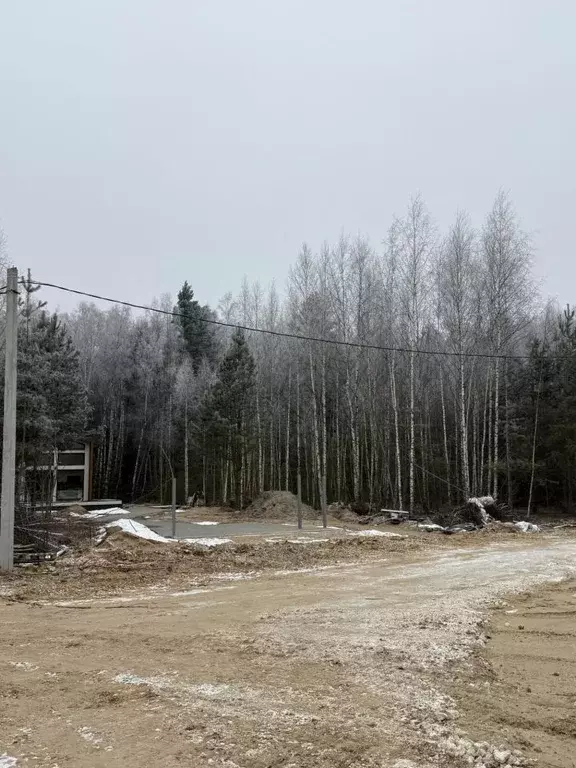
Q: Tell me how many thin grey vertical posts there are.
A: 3